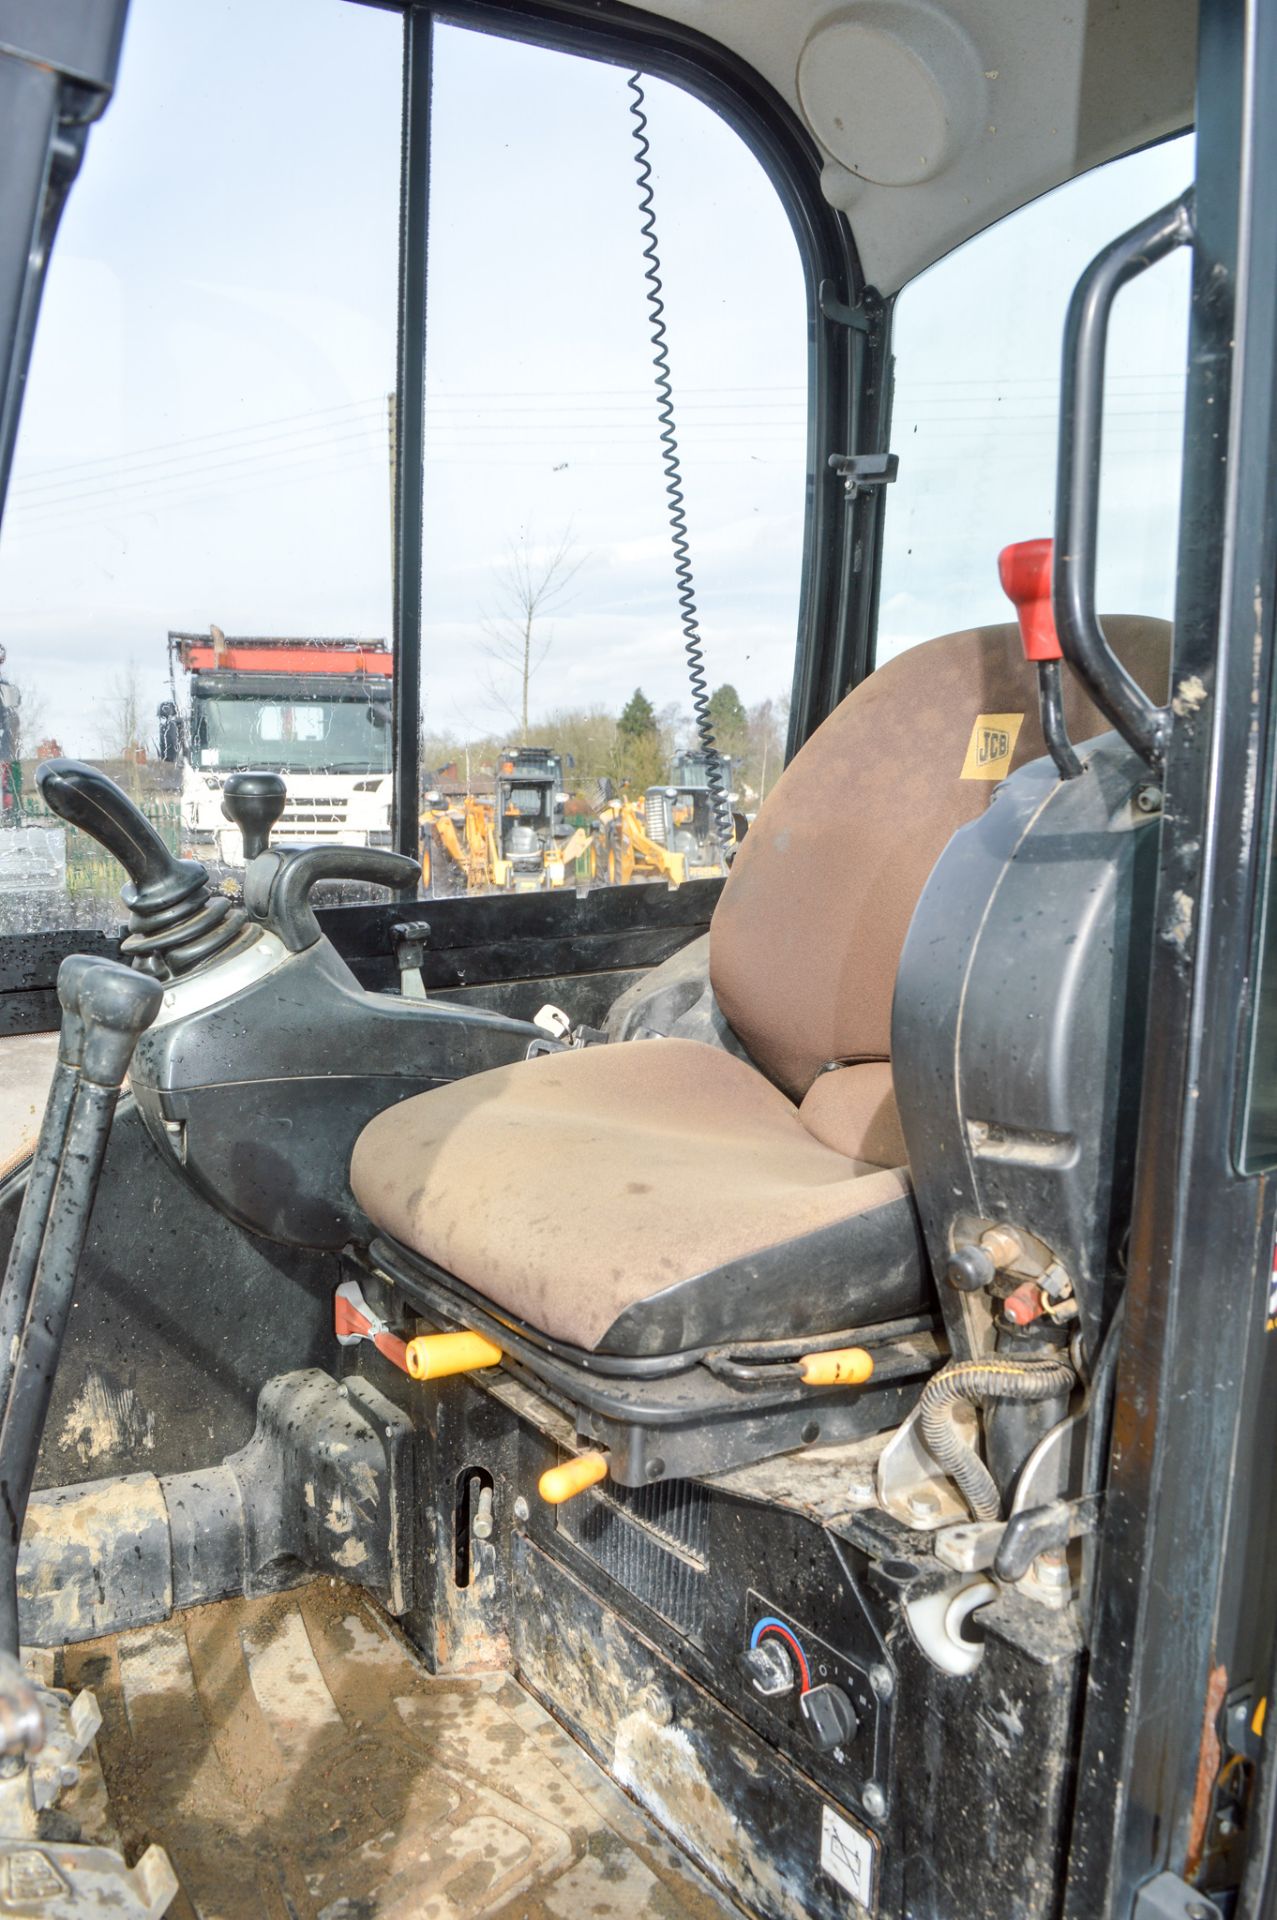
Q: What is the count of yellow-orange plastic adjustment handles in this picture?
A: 3